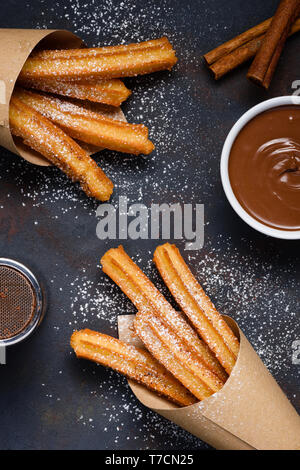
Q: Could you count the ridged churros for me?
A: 8